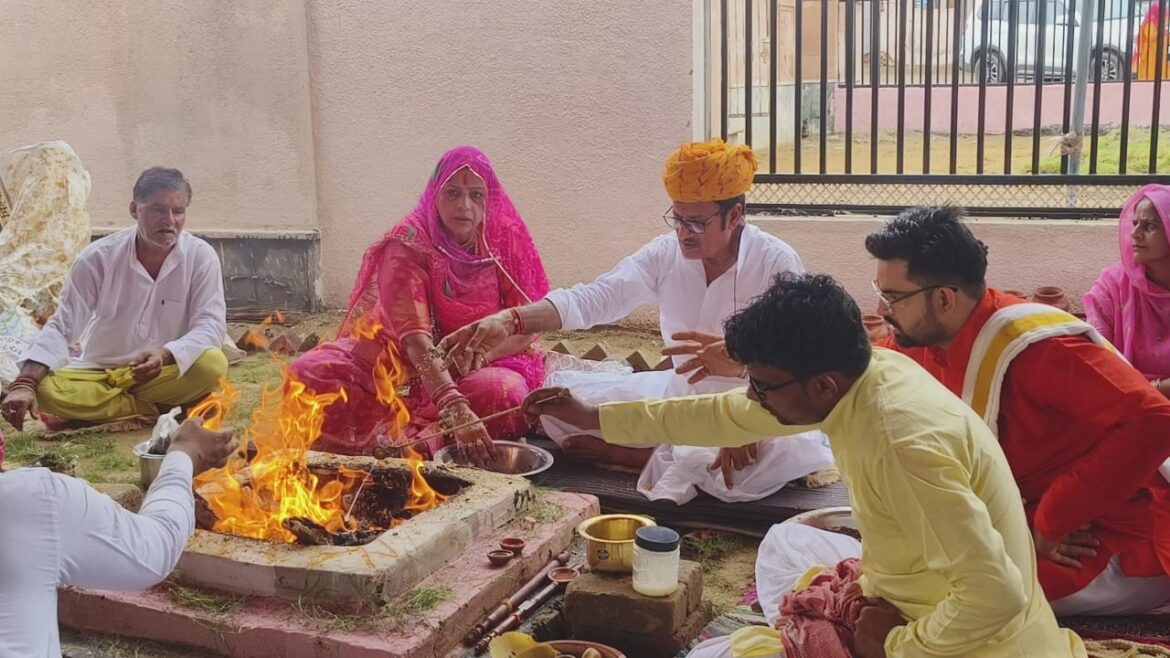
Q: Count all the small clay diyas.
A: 3